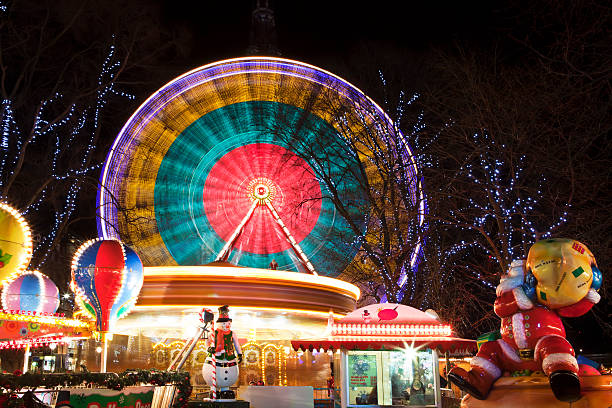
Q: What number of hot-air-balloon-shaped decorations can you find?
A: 3